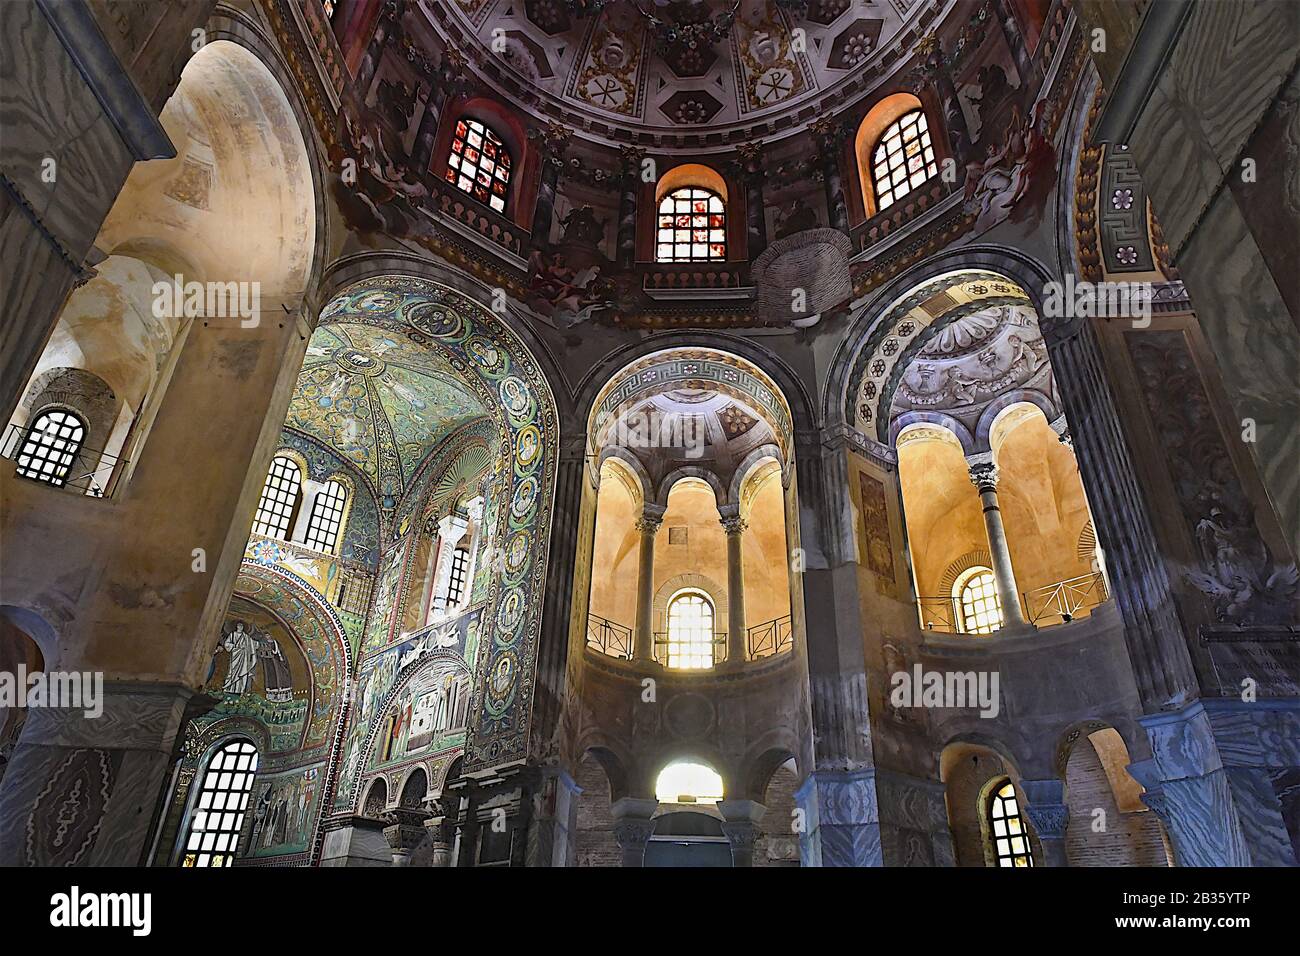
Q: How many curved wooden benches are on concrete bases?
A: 0